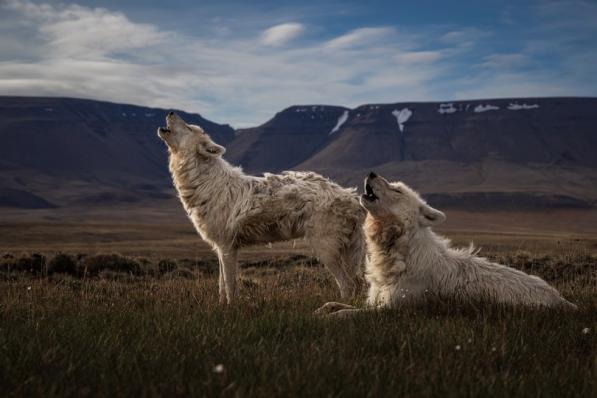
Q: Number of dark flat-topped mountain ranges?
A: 2